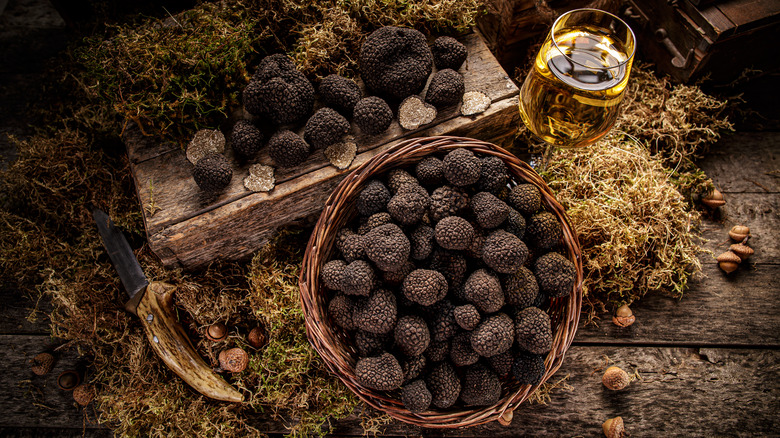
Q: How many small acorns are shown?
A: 14